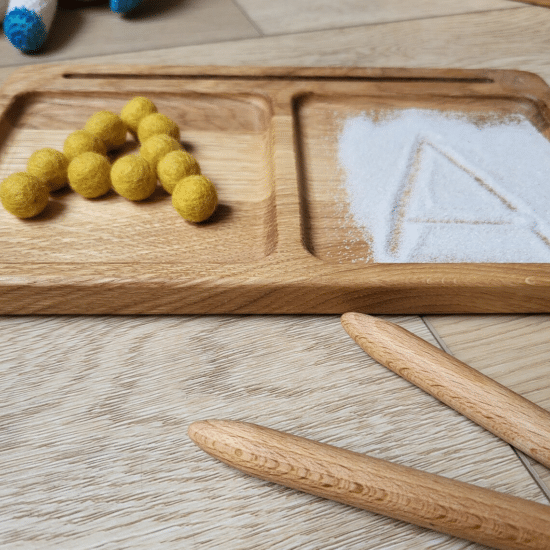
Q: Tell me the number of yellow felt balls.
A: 11